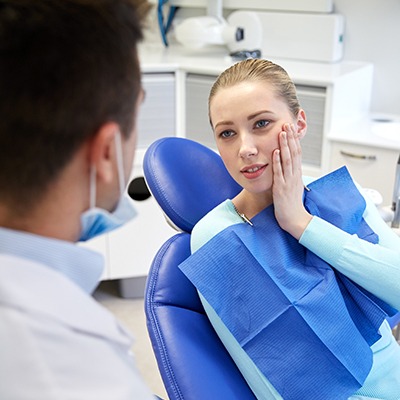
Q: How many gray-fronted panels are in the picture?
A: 3